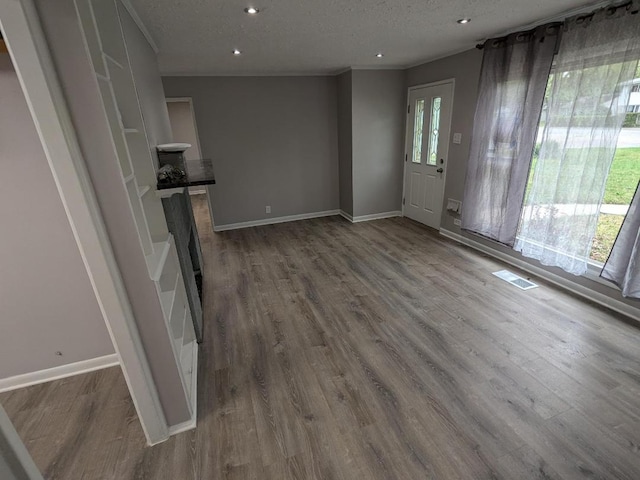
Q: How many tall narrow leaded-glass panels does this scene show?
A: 2